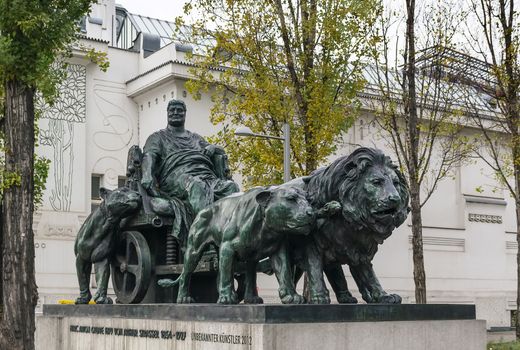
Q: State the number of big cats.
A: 3